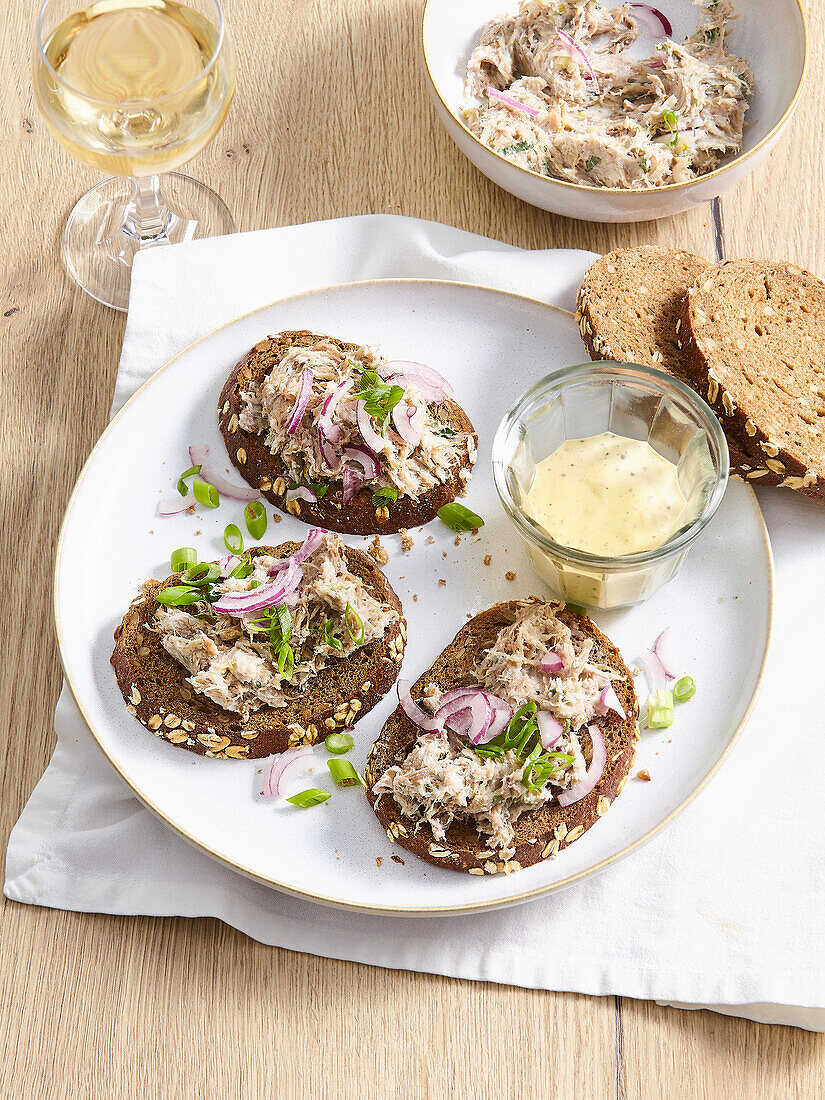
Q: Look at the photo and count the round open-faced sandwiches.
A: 3